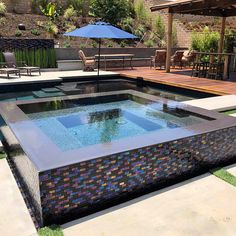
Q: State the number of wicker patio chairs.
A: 4